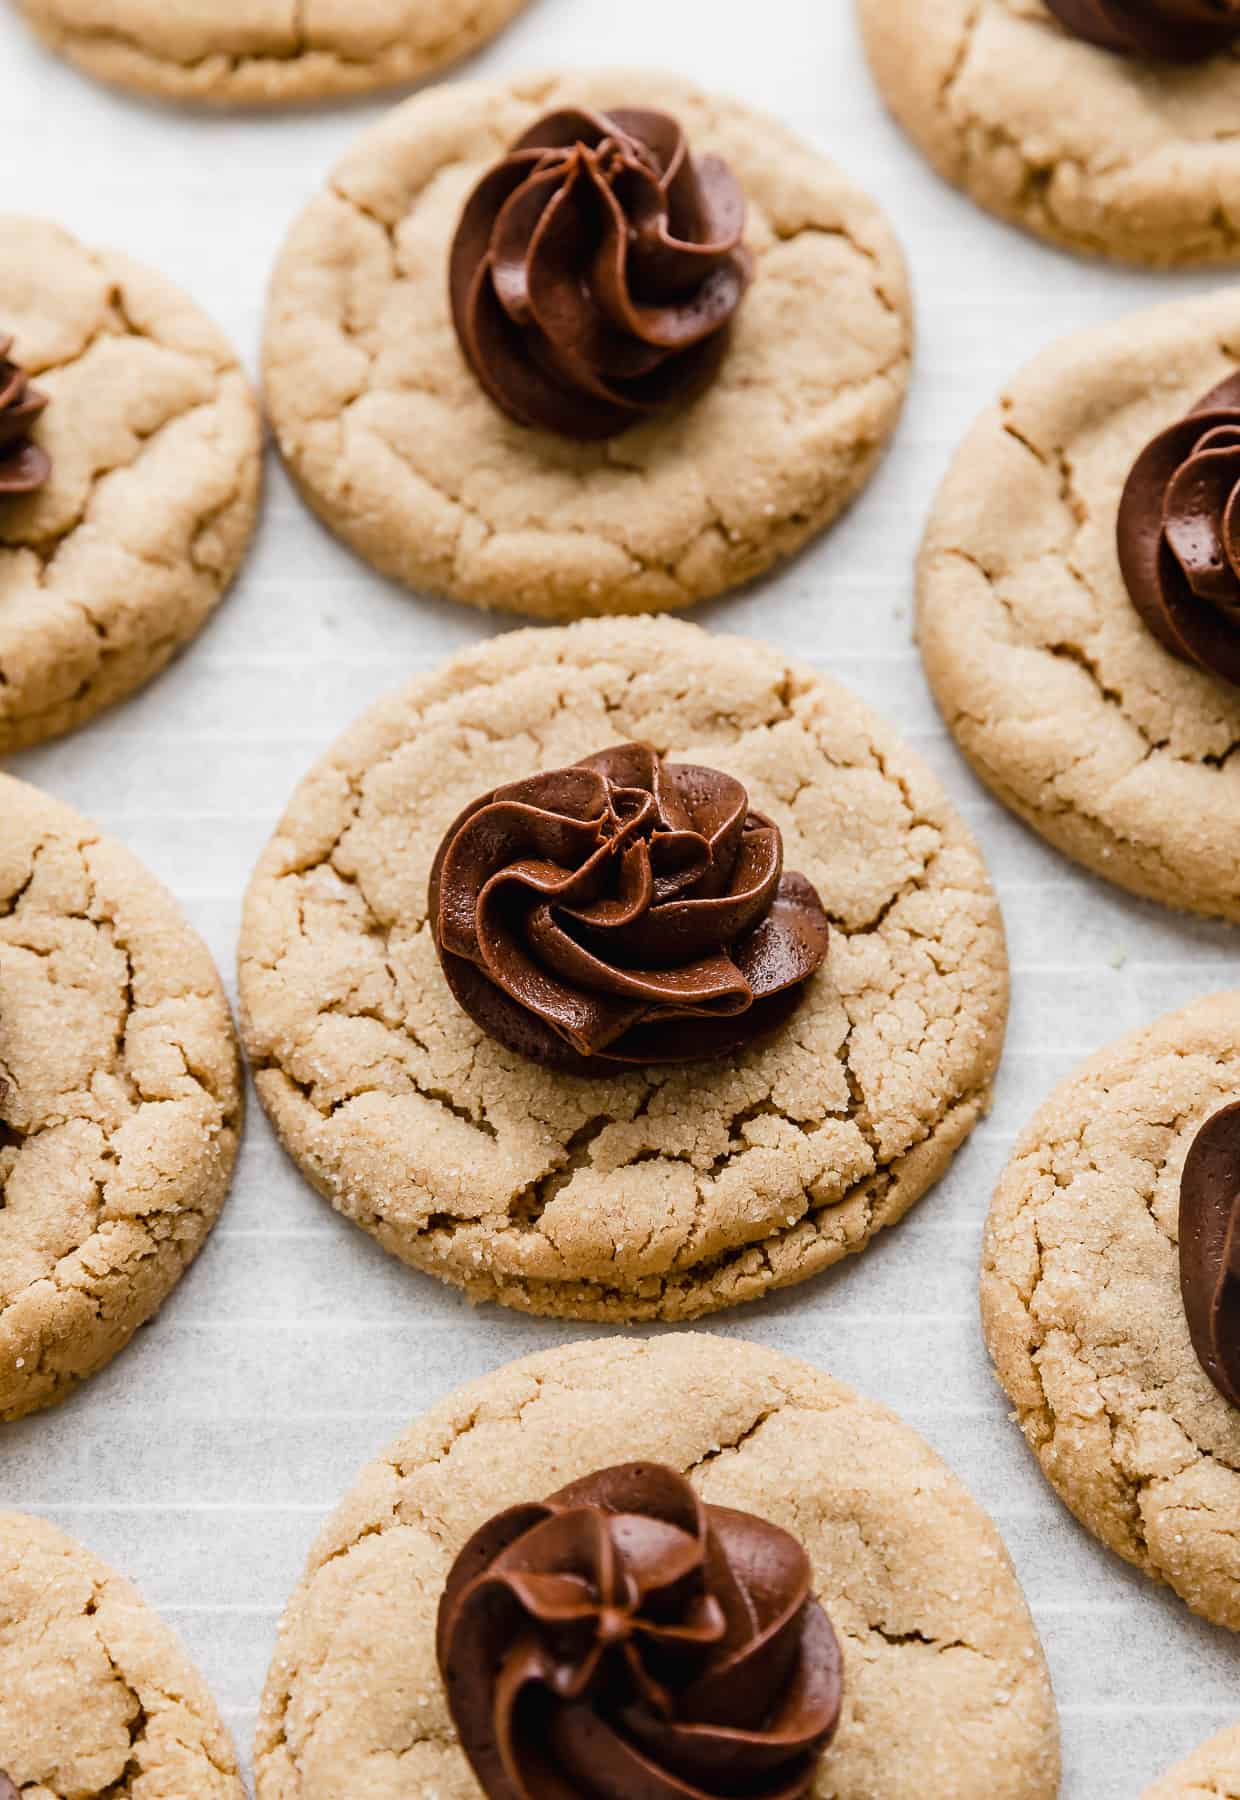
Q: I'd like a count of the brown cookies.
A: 11